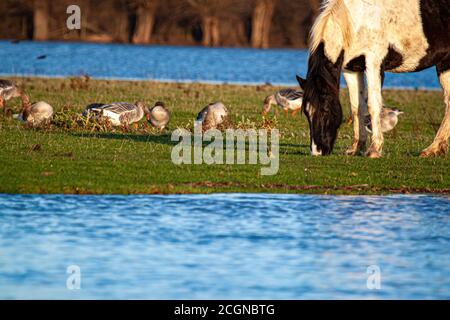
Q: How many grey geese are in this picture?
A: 7